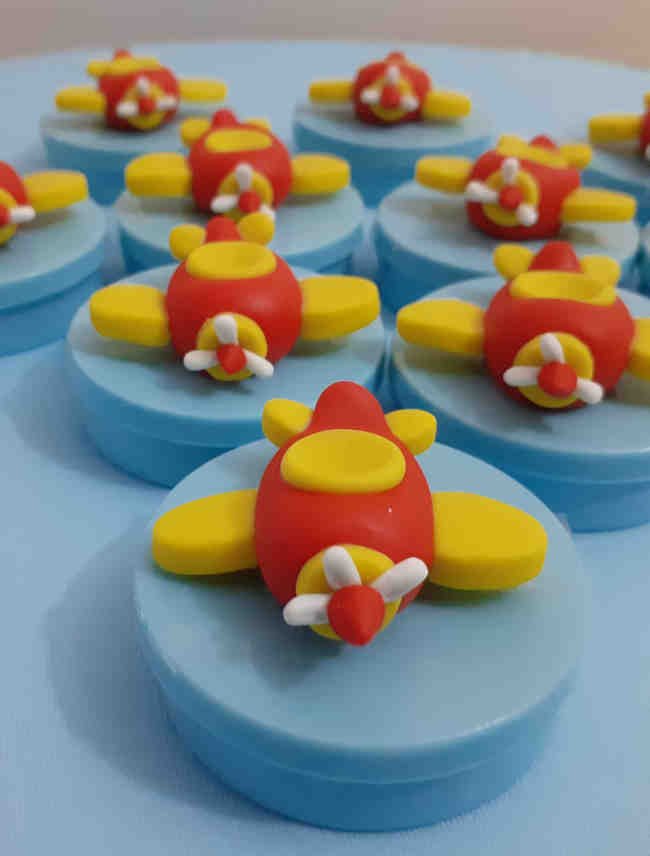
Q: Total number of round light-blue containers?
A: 9